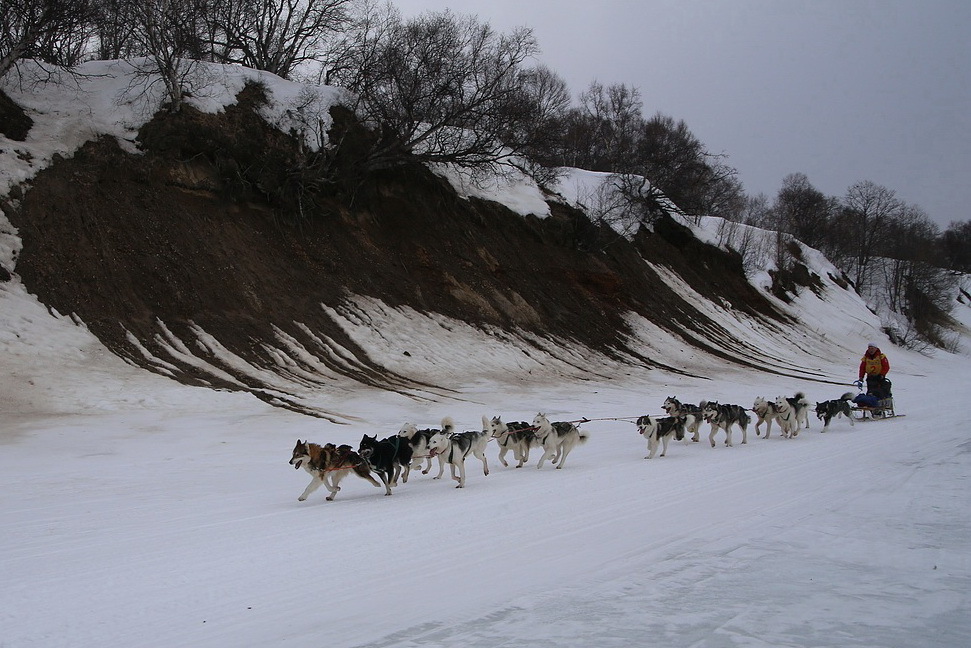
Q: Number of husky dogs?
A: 12